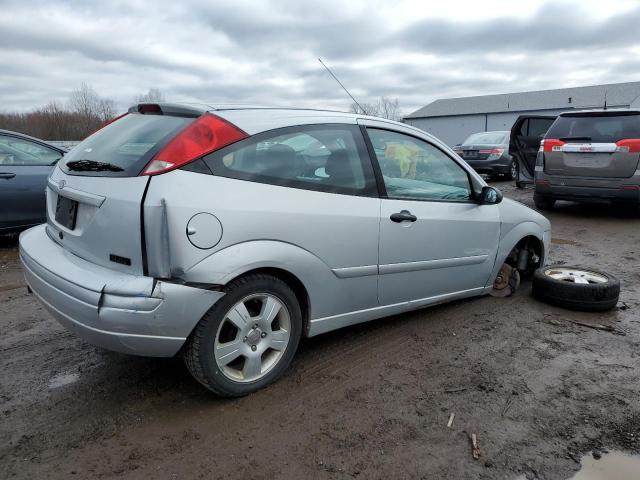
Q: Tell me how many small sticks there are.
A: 2